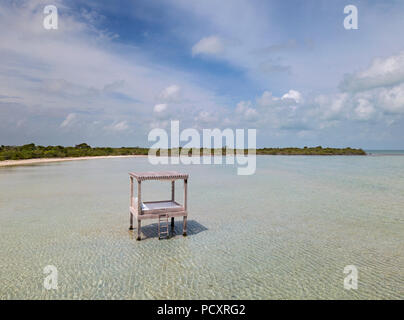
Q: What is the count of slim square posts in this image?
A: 4